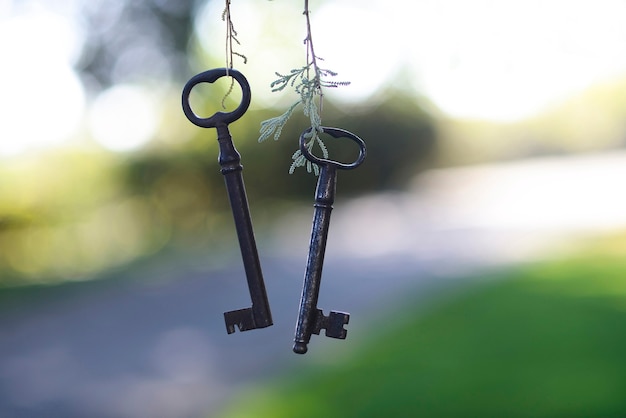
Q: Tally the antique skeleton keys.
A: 2